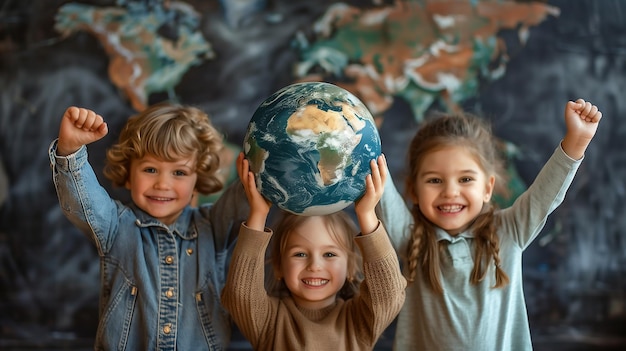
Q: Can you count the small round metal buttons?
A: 4